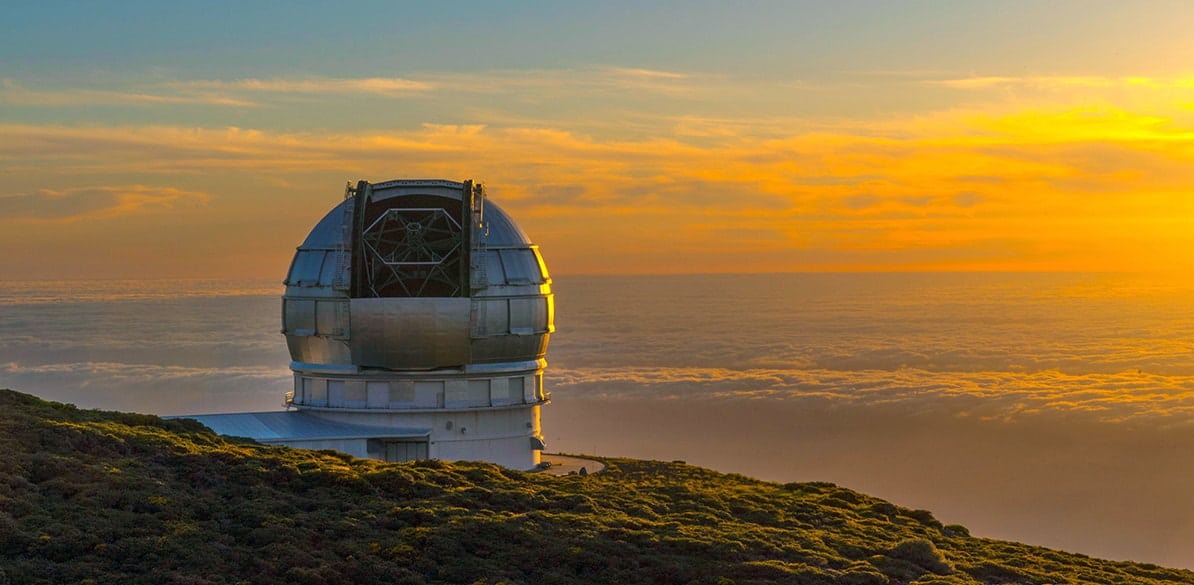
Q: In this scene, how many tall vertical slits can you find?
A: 1